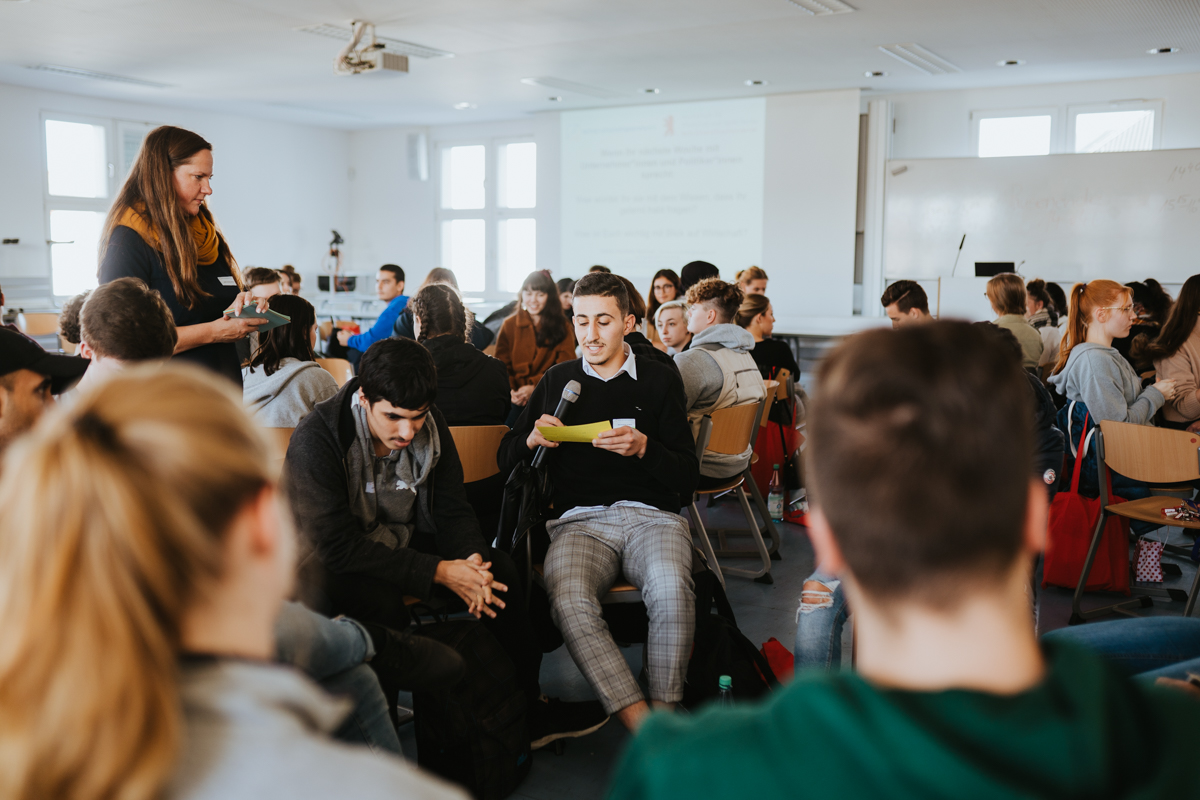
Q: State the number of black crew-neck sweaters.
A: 1